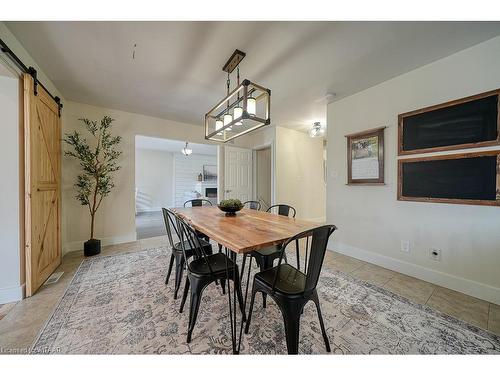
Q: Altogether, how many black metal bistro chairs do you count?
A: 6